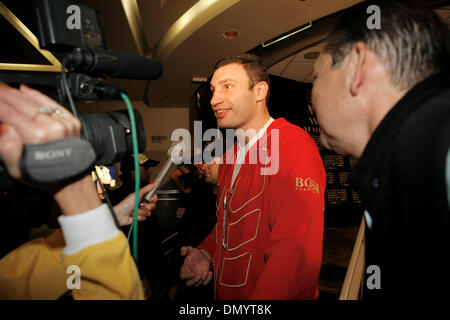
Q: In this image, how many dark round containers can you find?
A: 1